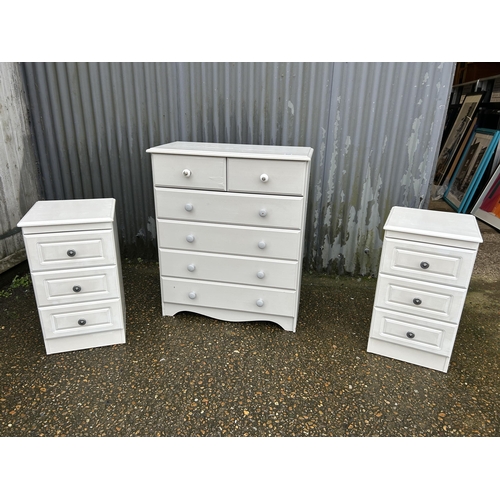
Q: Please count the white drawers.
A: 12